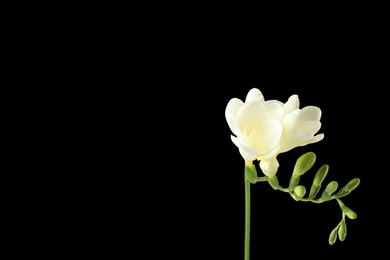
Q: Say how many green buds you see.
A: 8